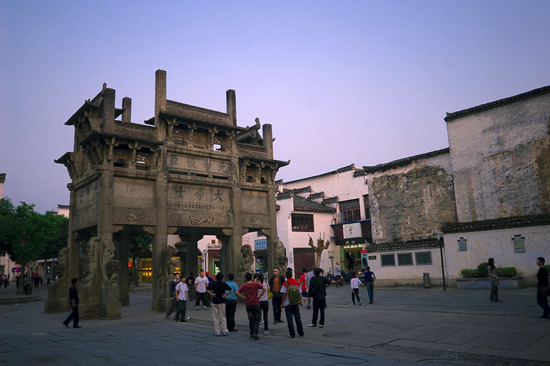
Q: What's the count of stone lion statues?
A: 6